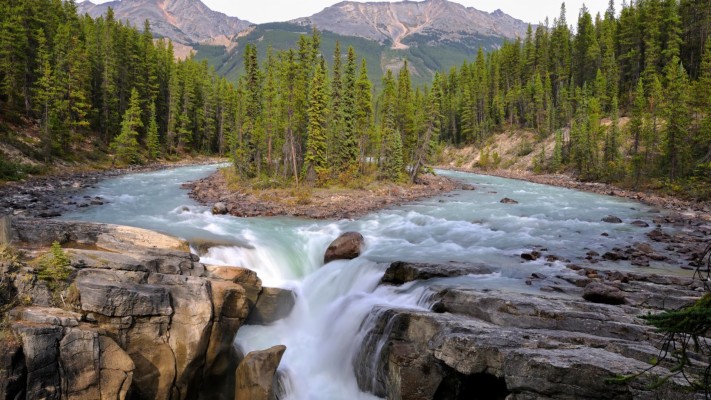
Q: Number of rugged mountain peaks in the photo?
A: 2